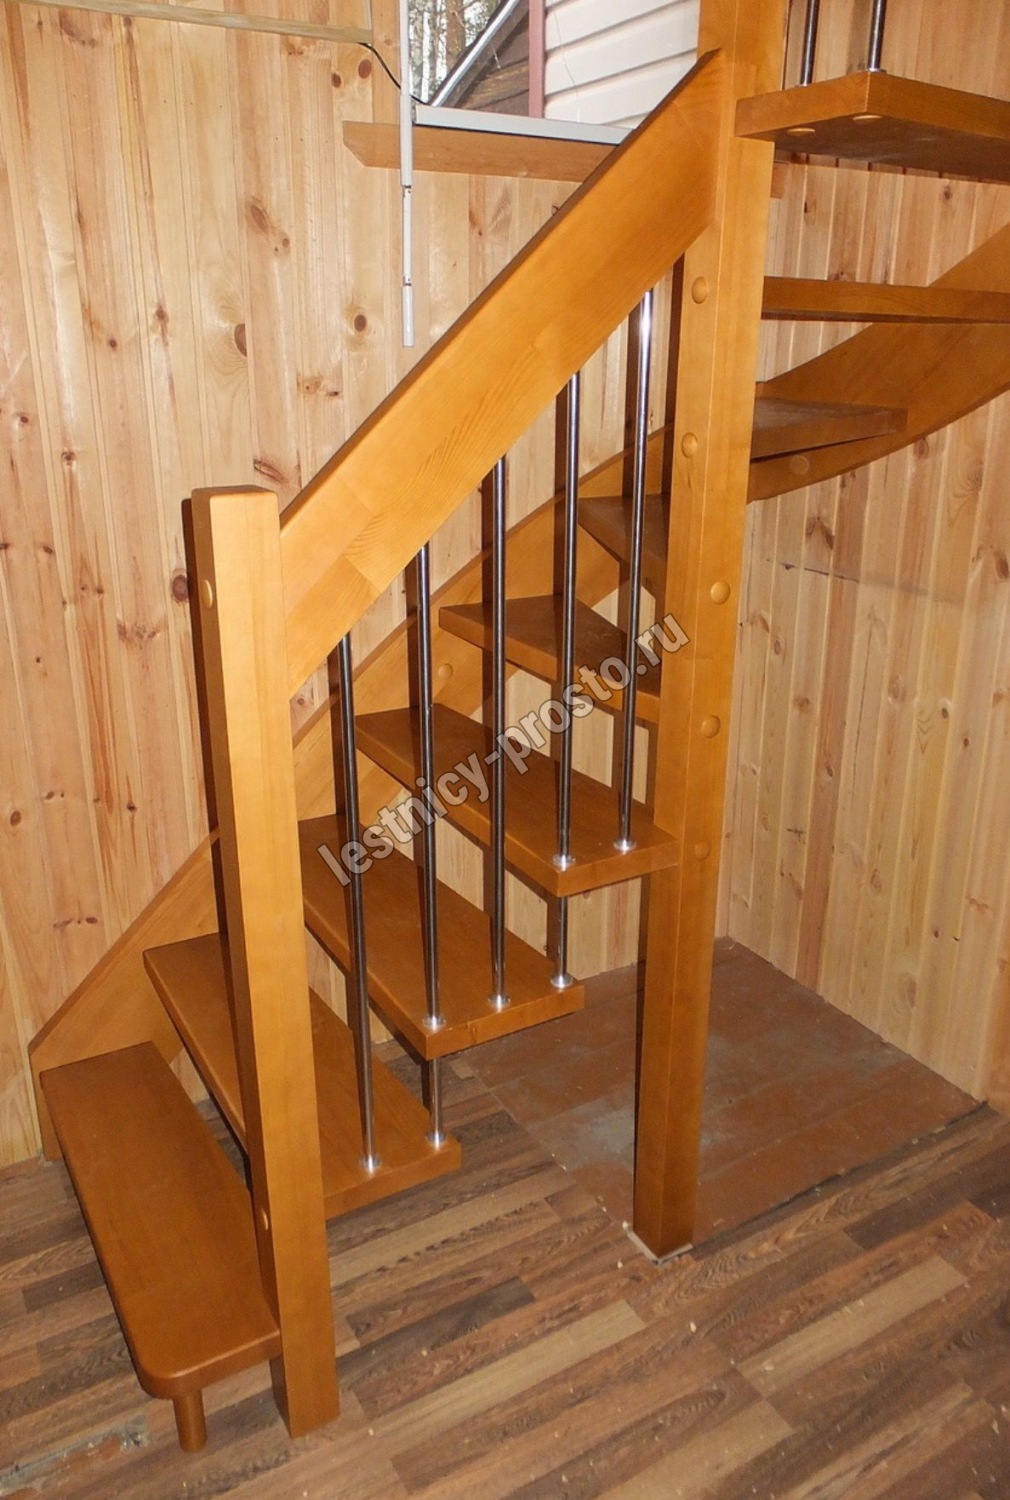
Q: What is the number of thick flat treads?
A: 9